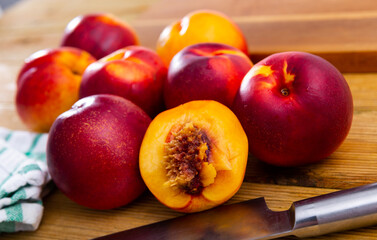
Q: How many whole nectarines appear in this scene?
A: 7